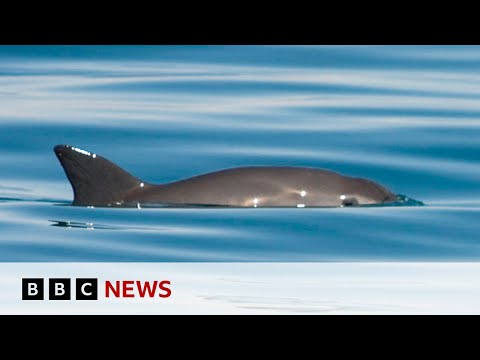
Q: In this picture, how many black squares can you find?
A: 3